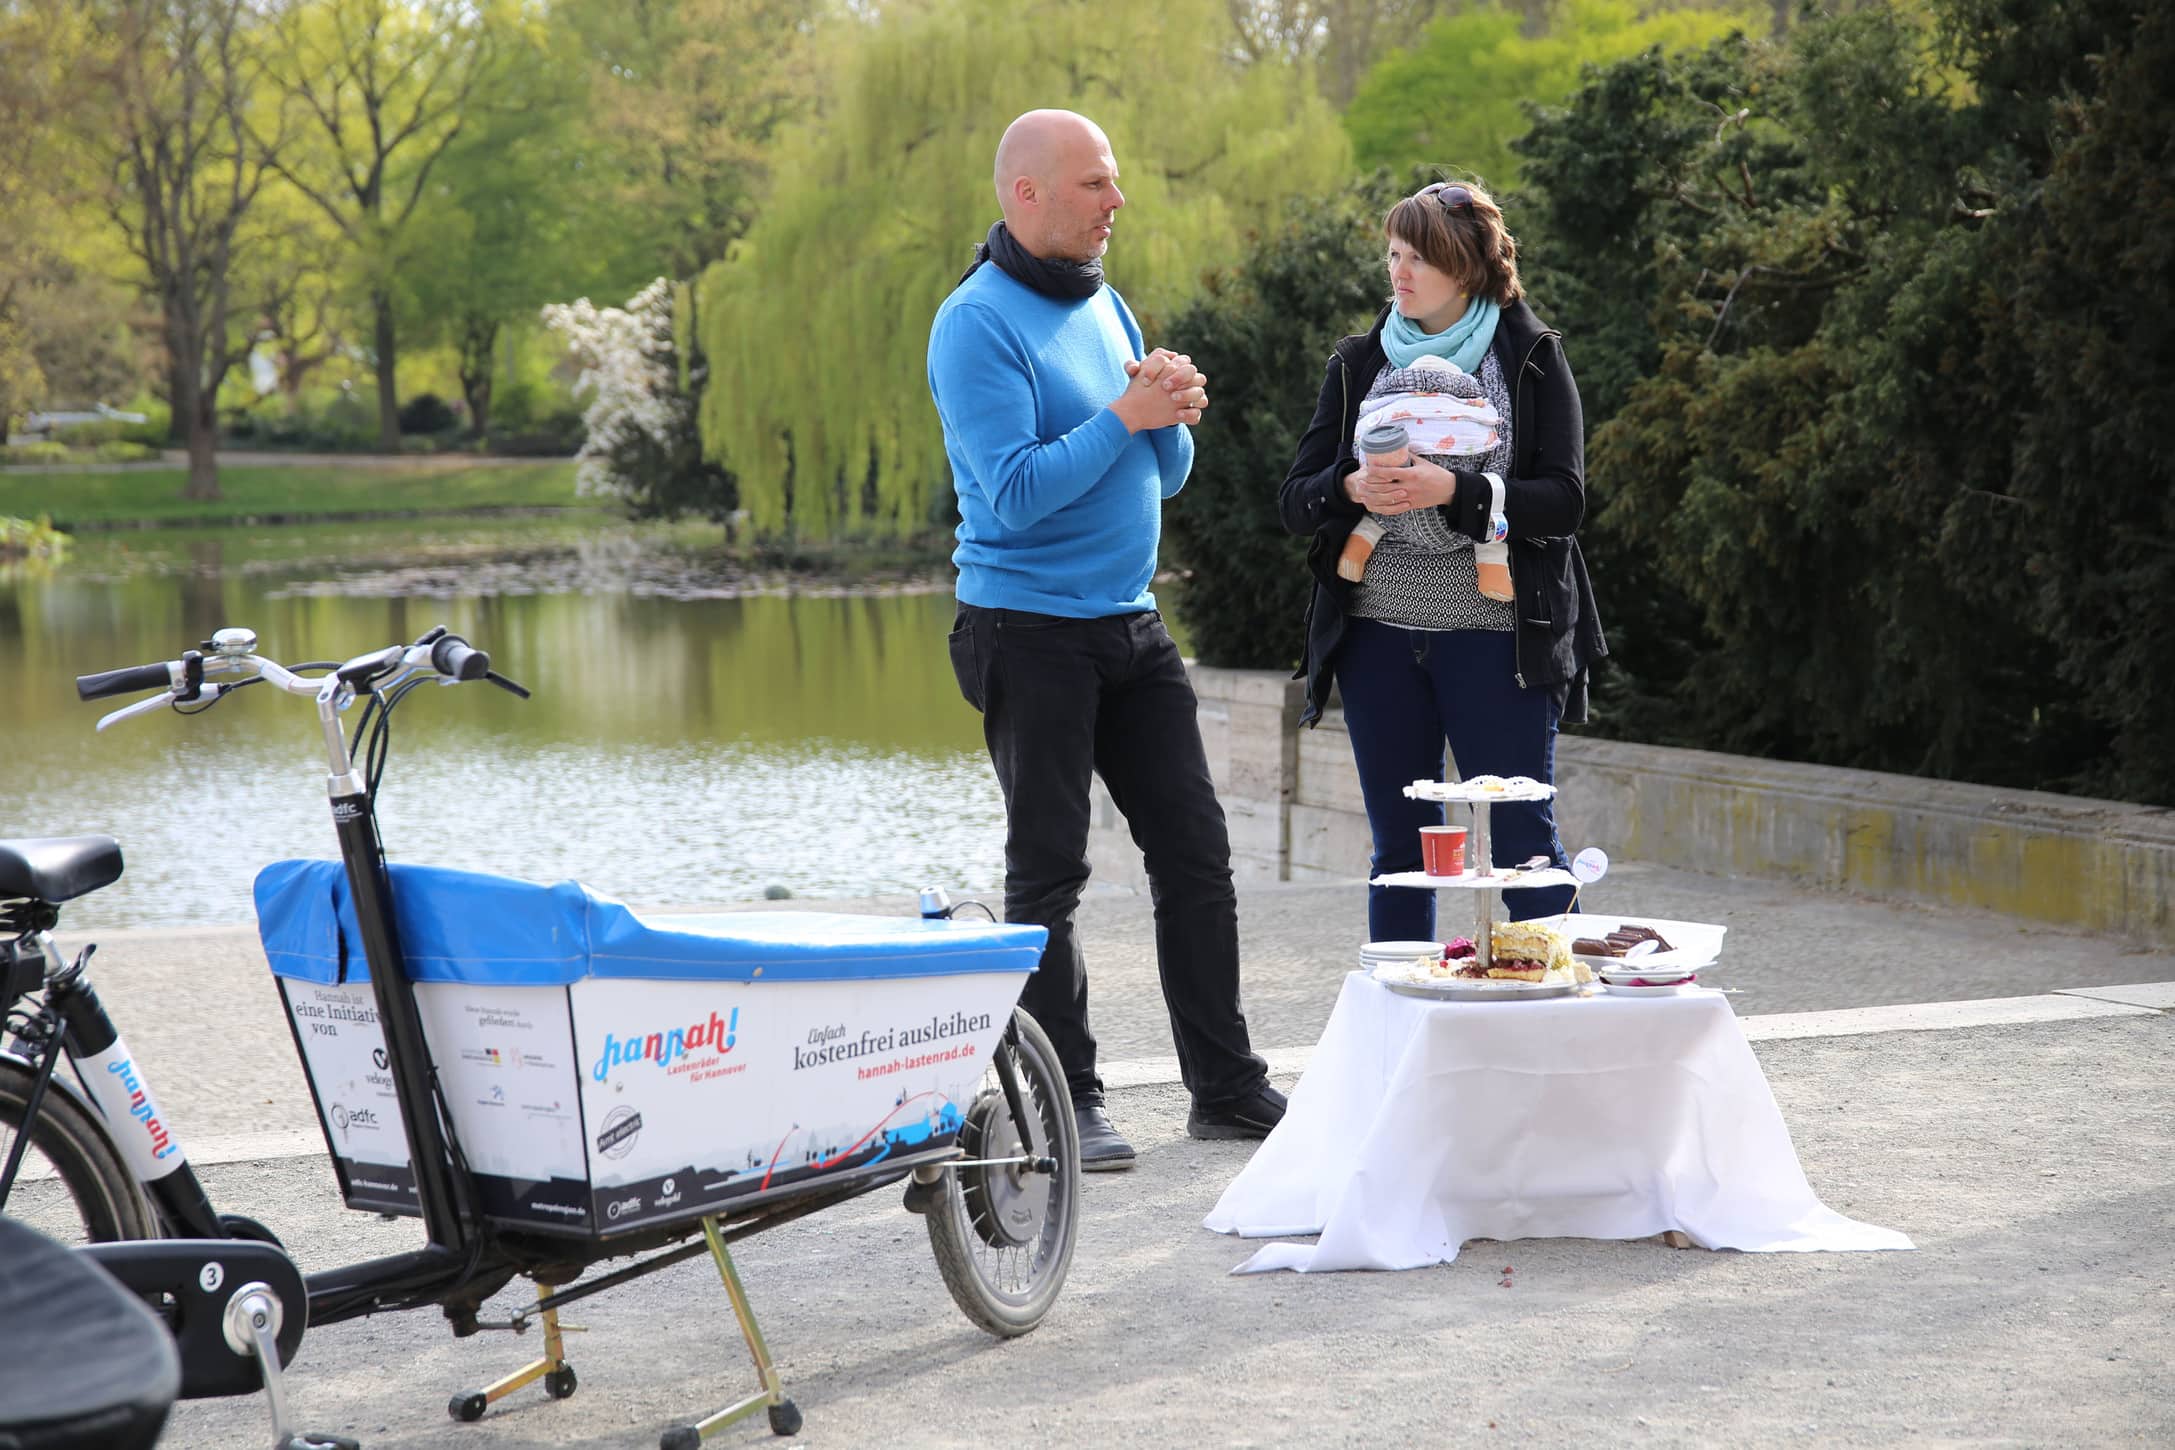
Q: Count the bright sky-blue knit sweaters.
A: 1